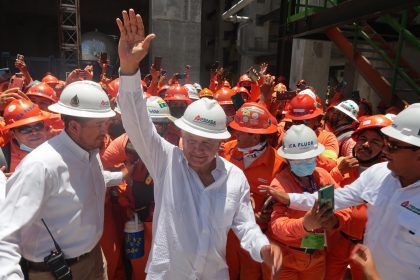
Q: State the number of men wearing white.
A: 3